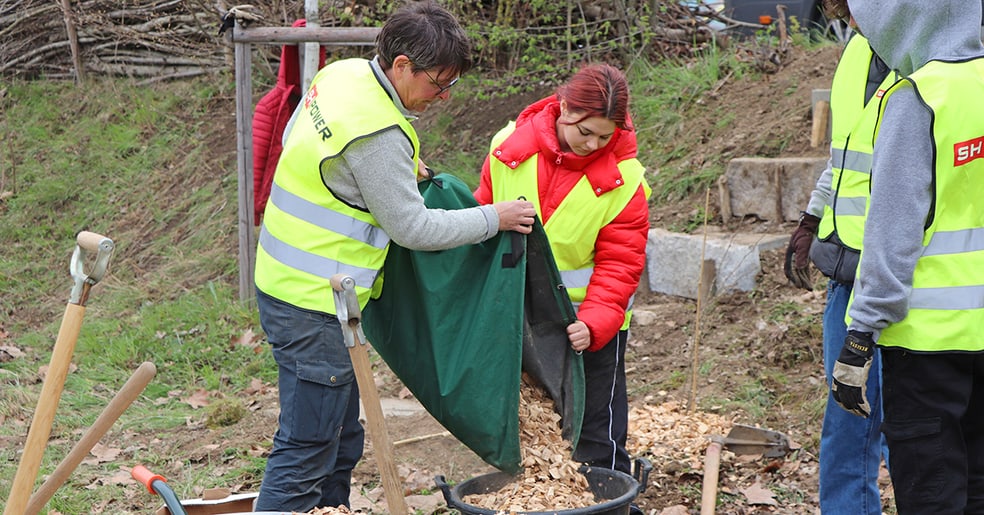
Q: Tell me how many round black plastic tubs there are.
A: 1